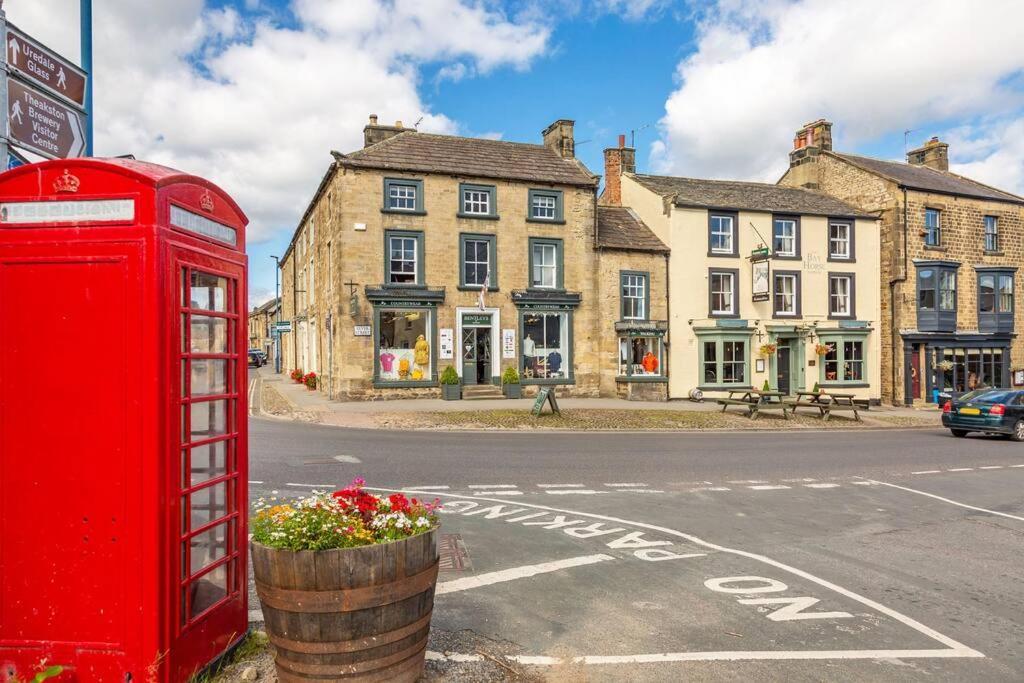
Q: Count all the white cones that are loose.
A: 0